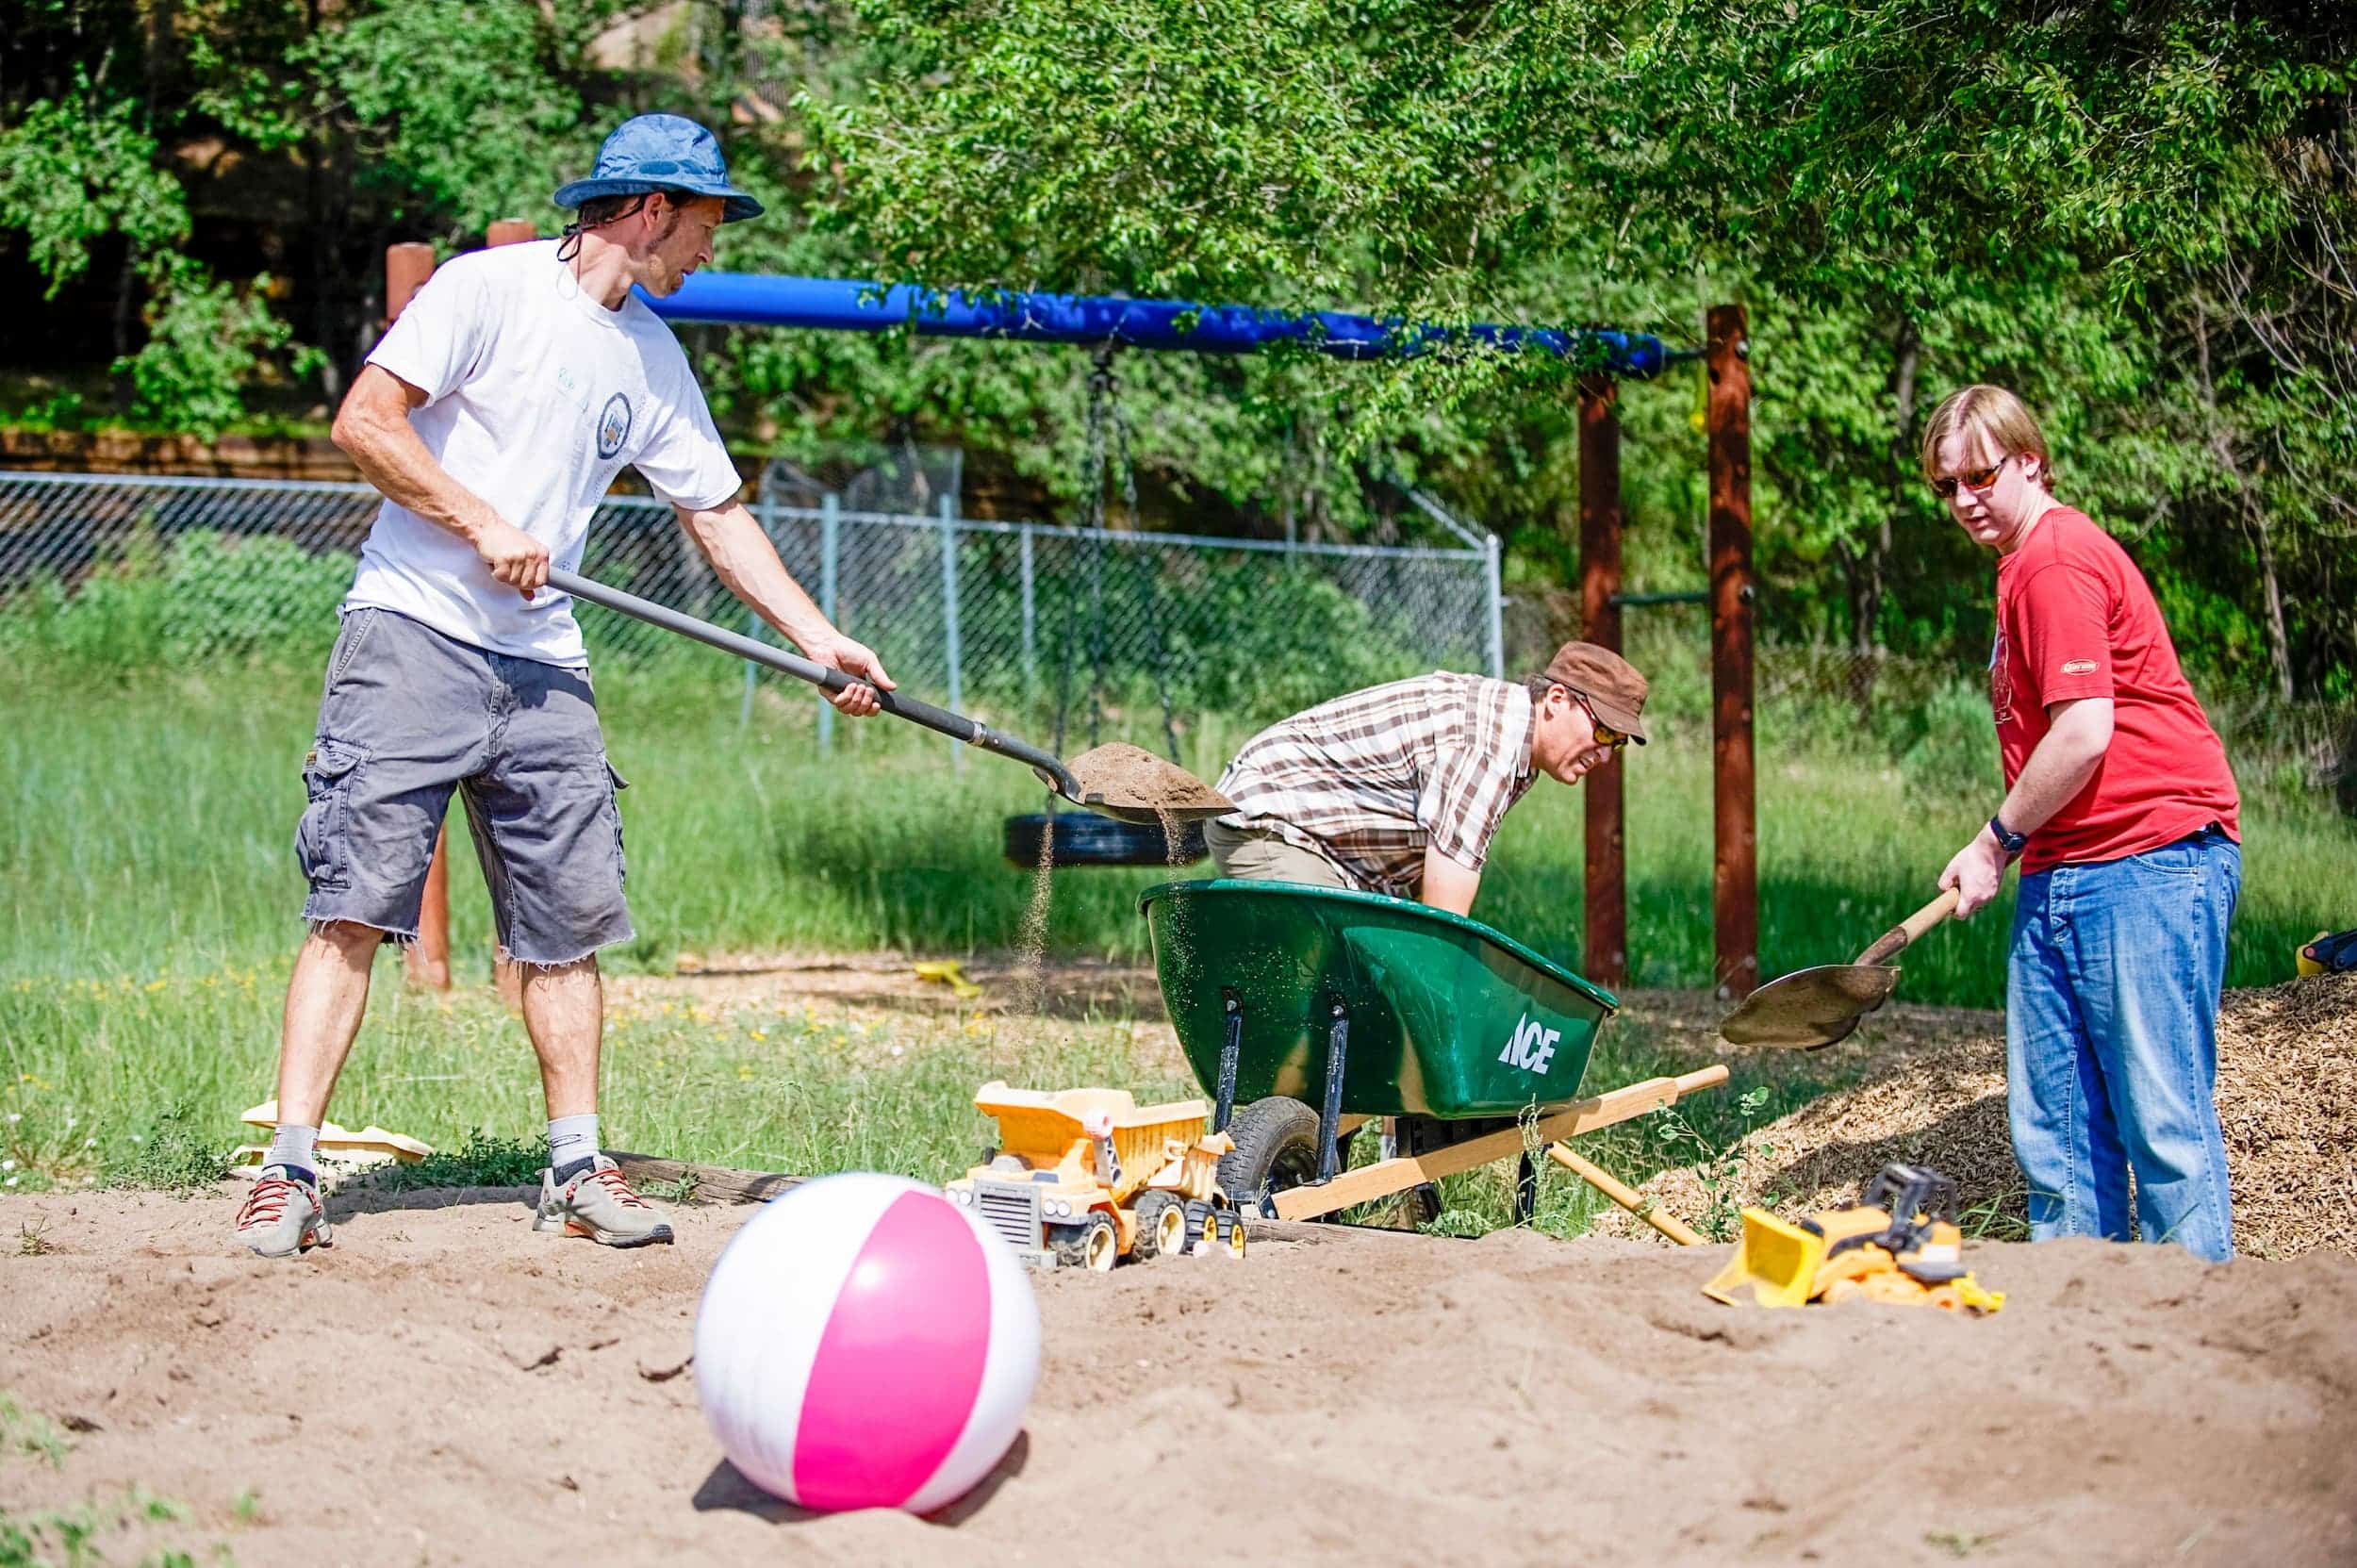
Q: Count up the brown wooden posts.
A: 4